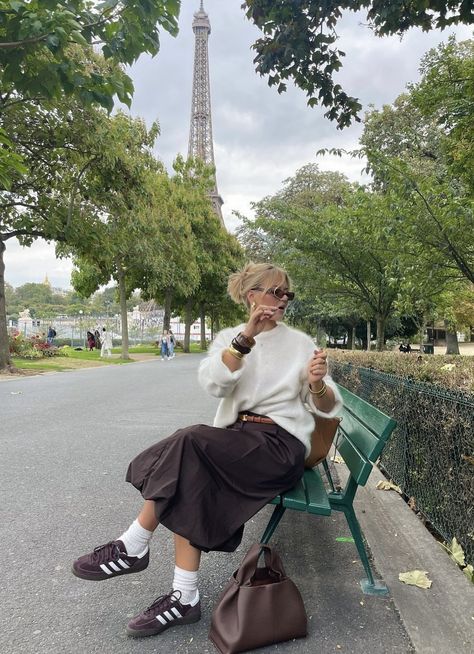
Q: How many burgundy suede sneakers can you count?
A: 2